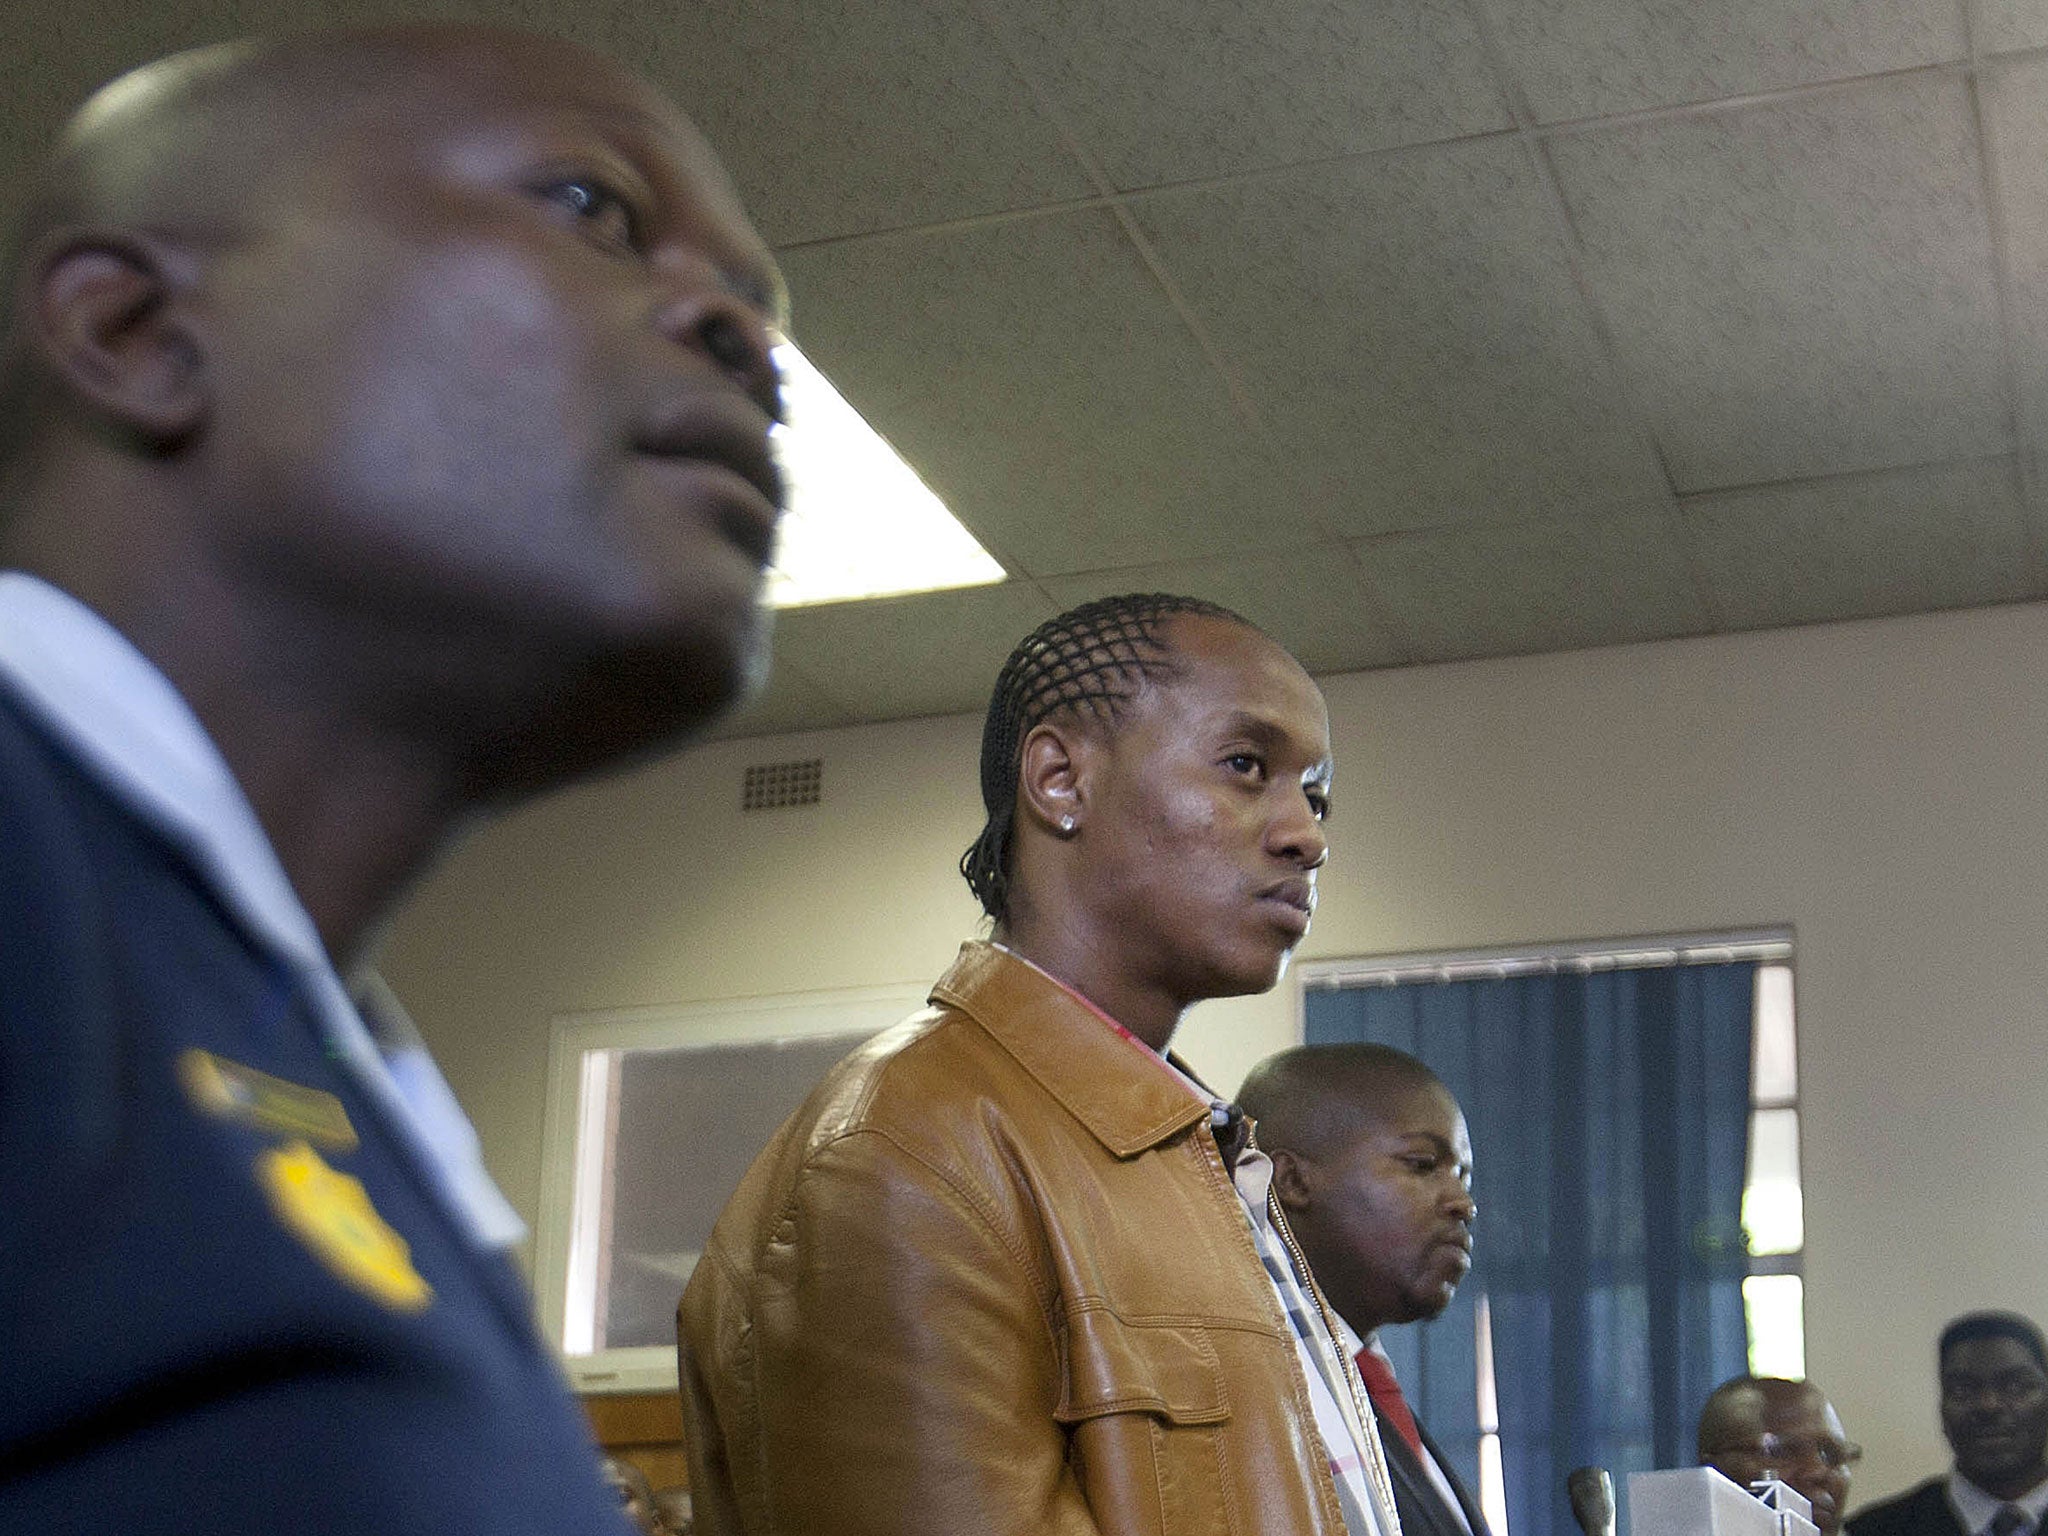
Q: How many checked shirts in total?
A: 1